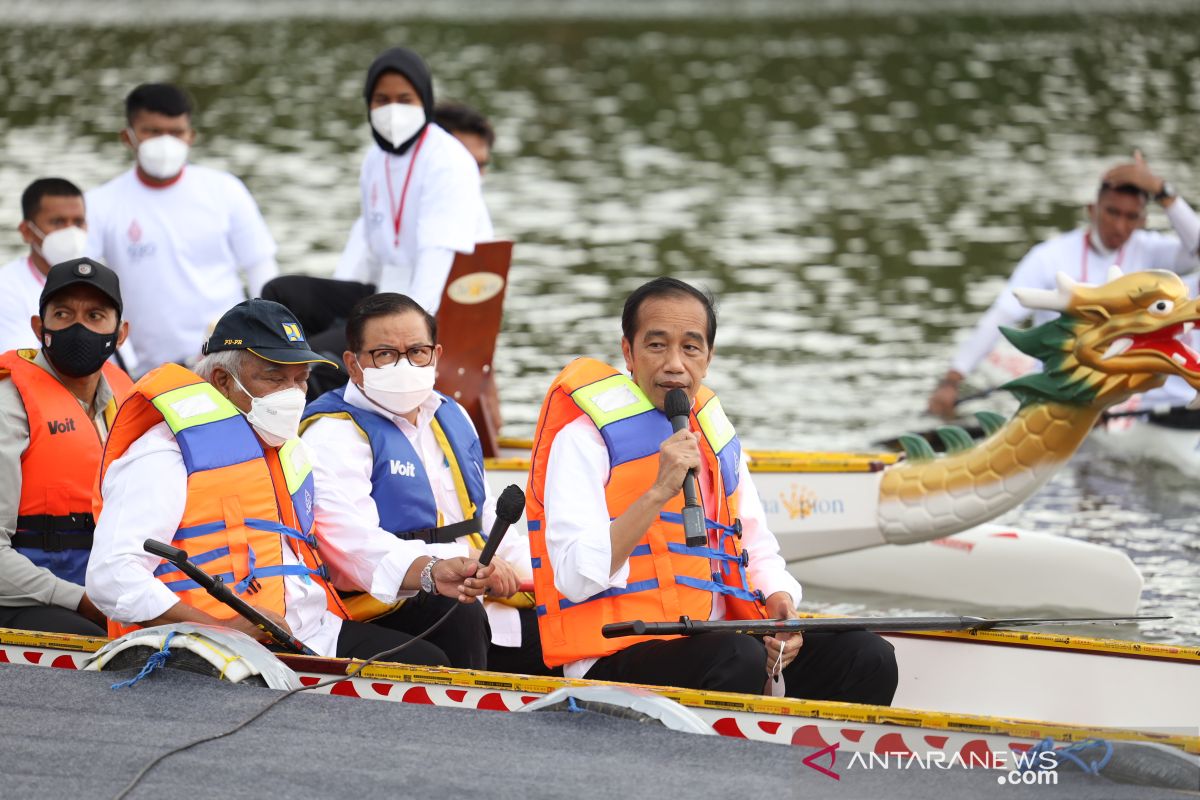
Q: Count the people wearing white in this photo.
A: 8